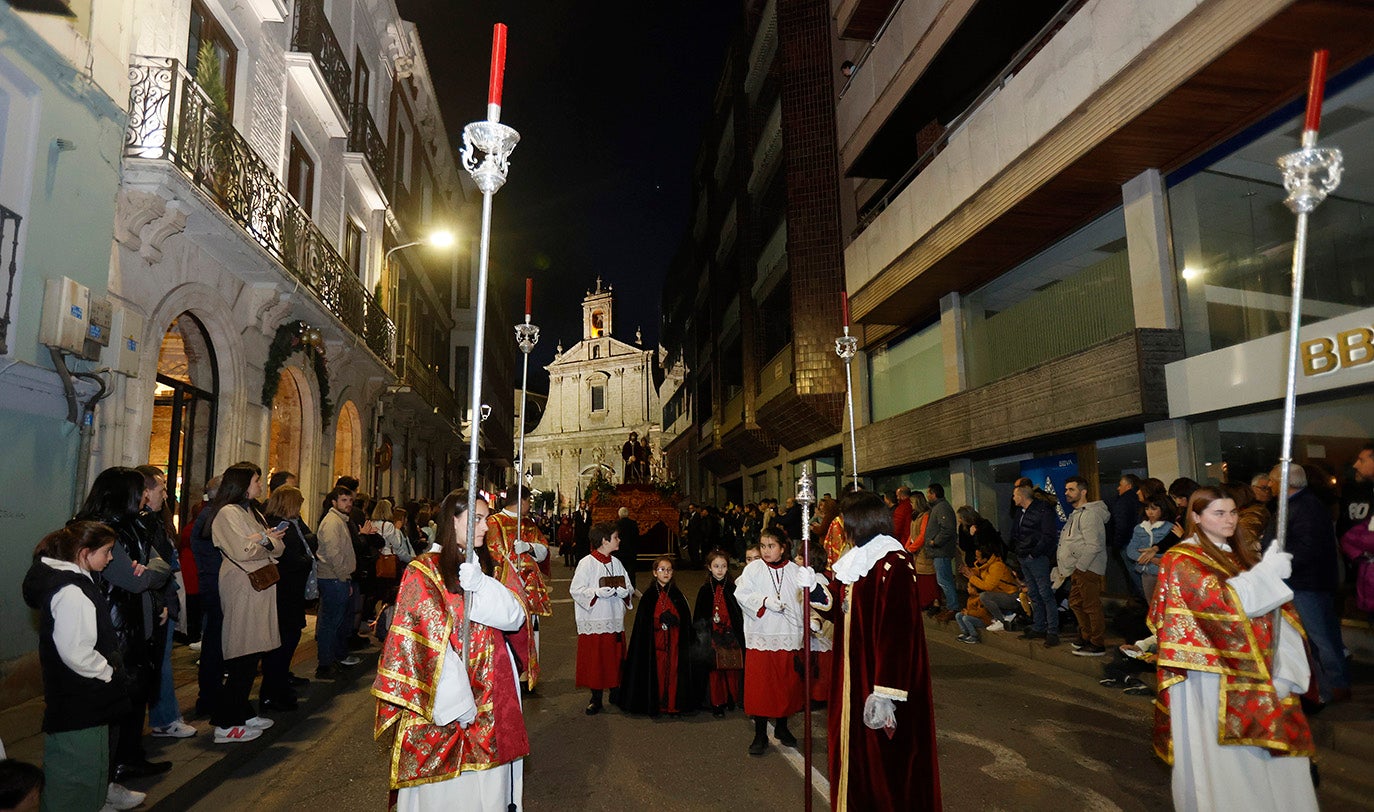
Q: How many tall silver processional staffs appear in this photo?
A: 4